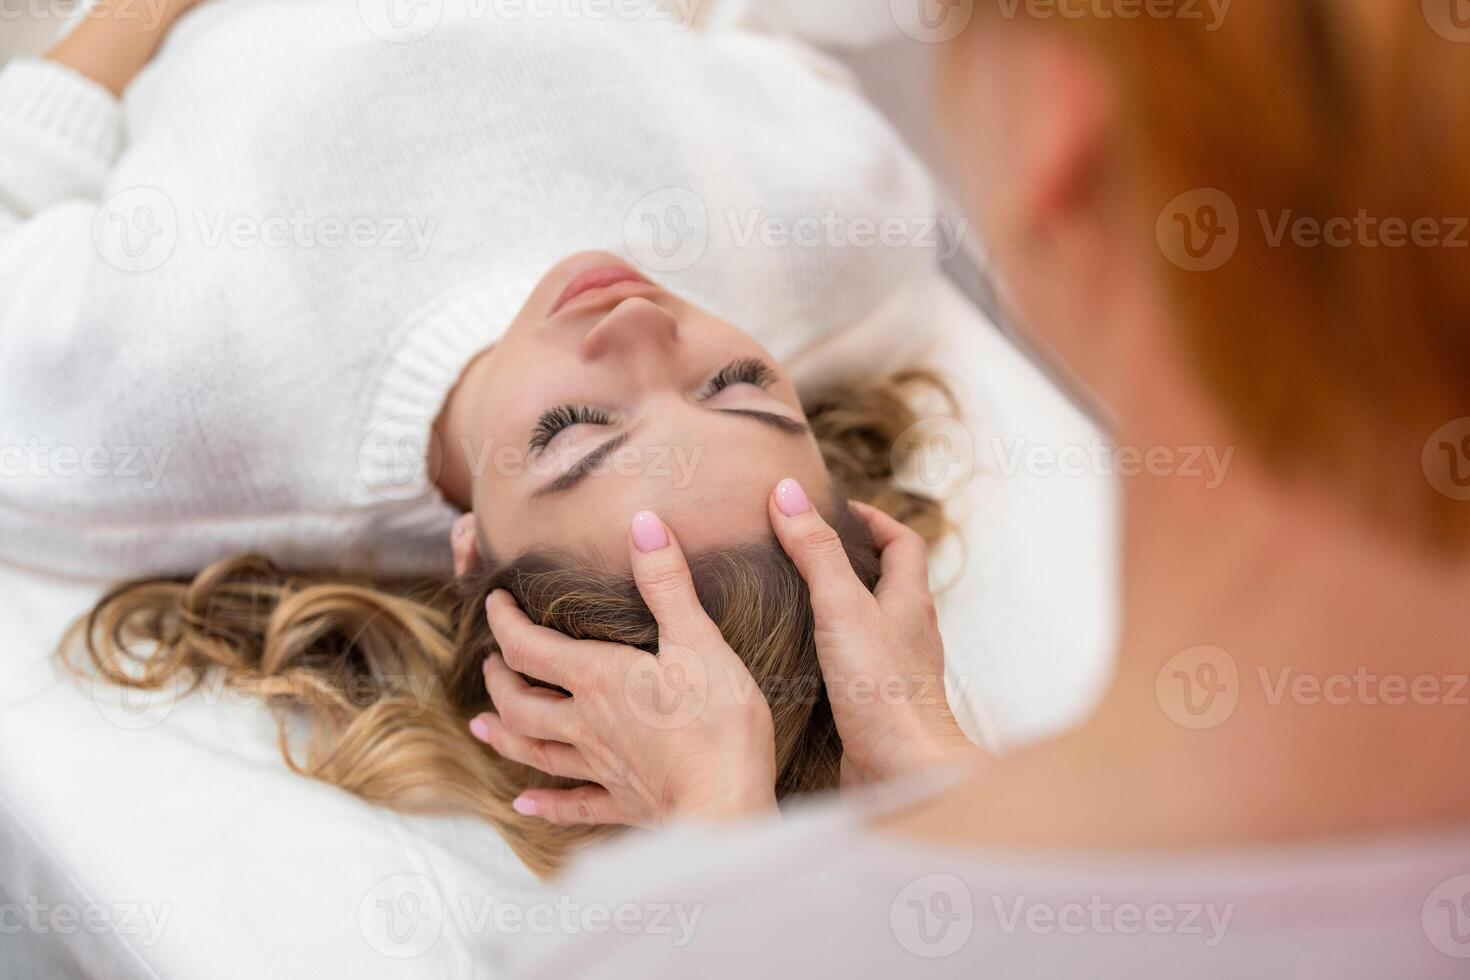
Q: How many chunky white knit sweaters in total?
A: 1